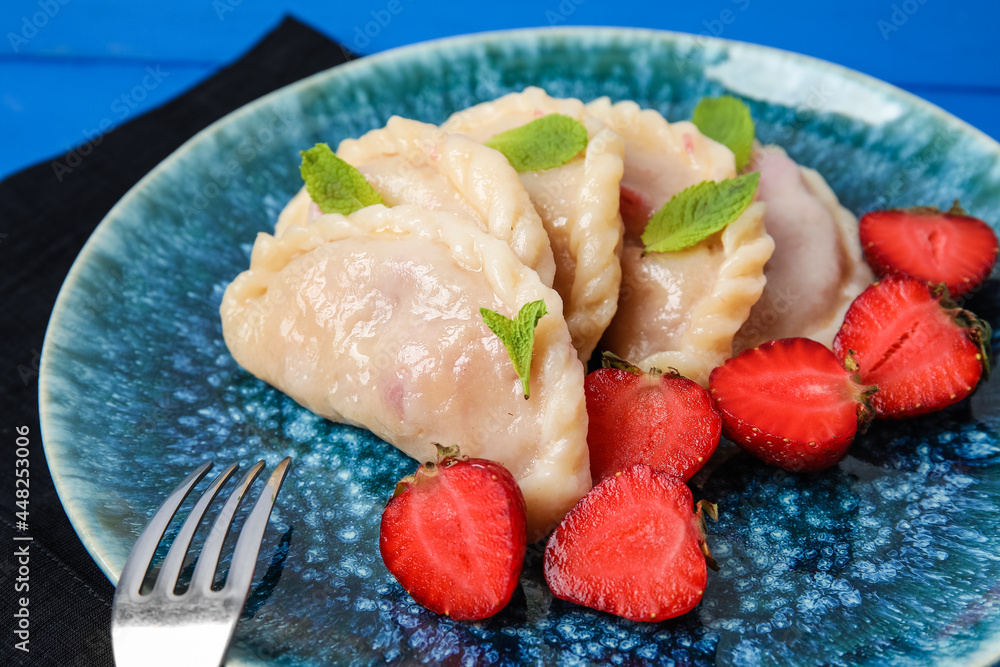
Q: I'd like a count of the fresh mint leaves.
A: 5